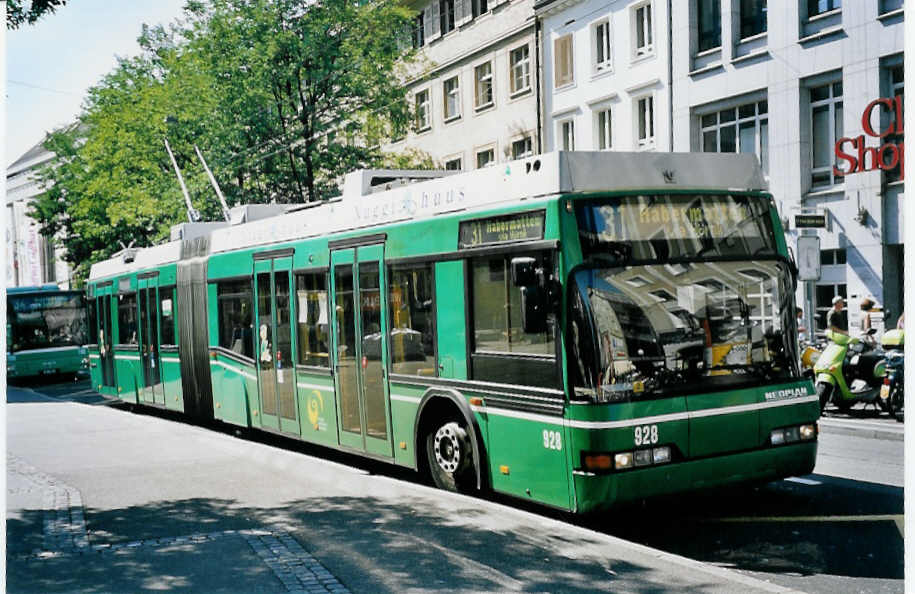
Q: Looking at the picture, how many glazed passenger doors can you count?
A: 4